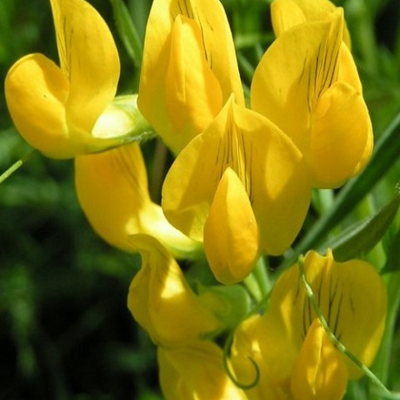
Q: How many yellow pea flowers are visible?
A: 9